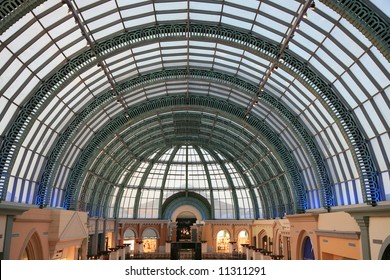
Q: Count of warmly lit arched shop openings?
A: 4